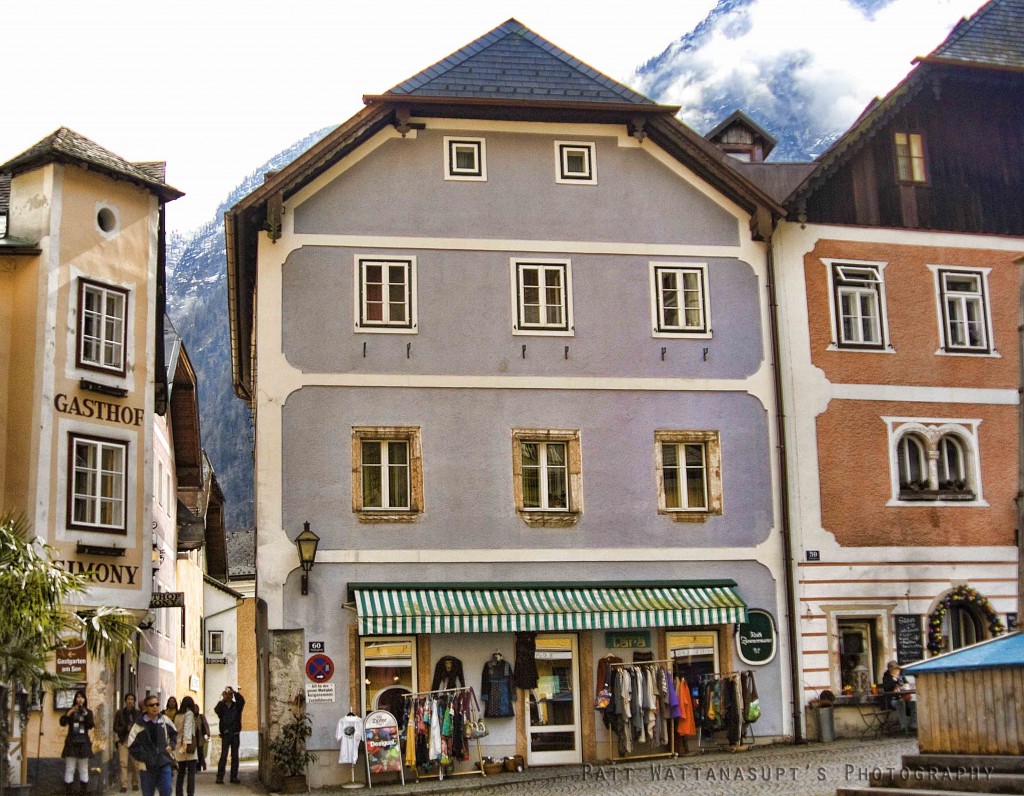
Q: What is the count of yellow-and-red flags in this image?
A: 0